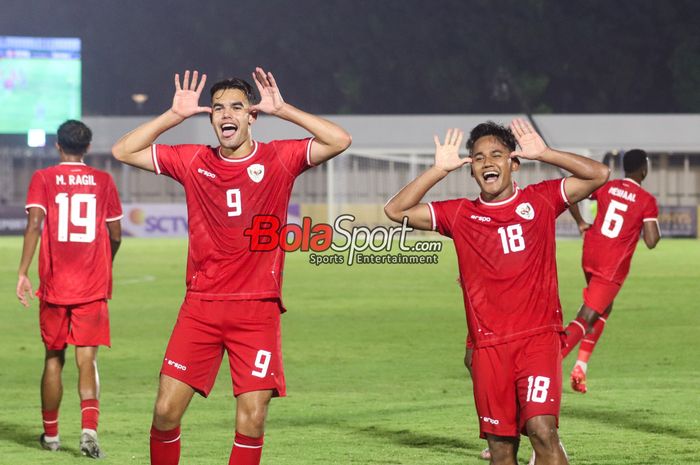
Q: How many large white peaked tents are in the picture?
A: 0